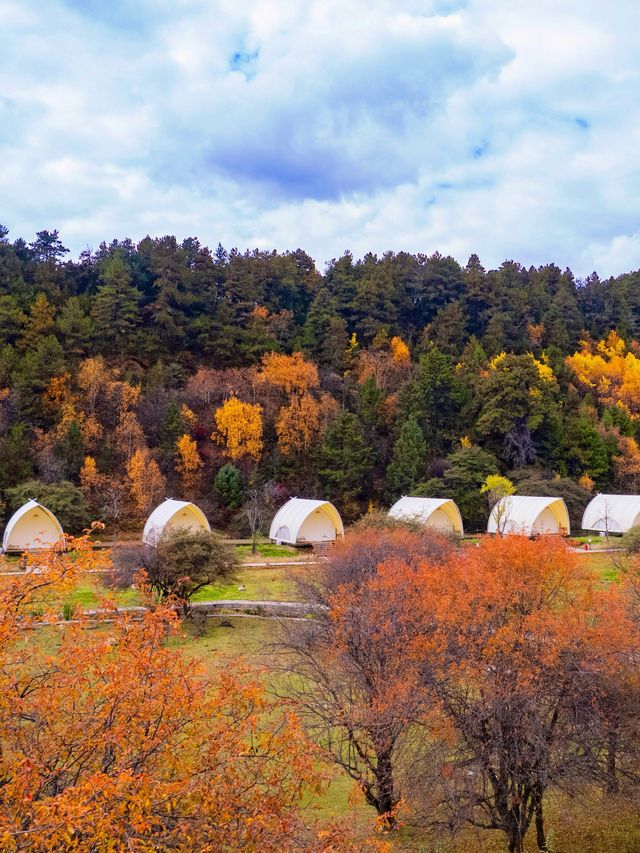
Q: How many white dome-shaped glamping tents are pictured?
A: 6